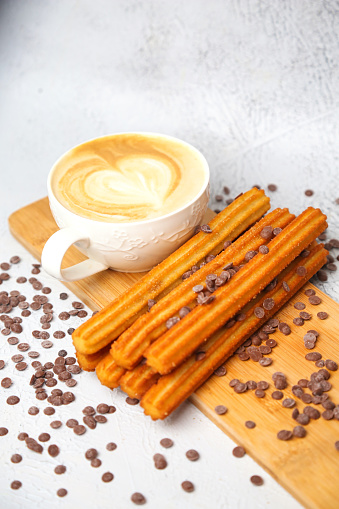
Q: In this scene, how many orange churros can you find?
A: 7